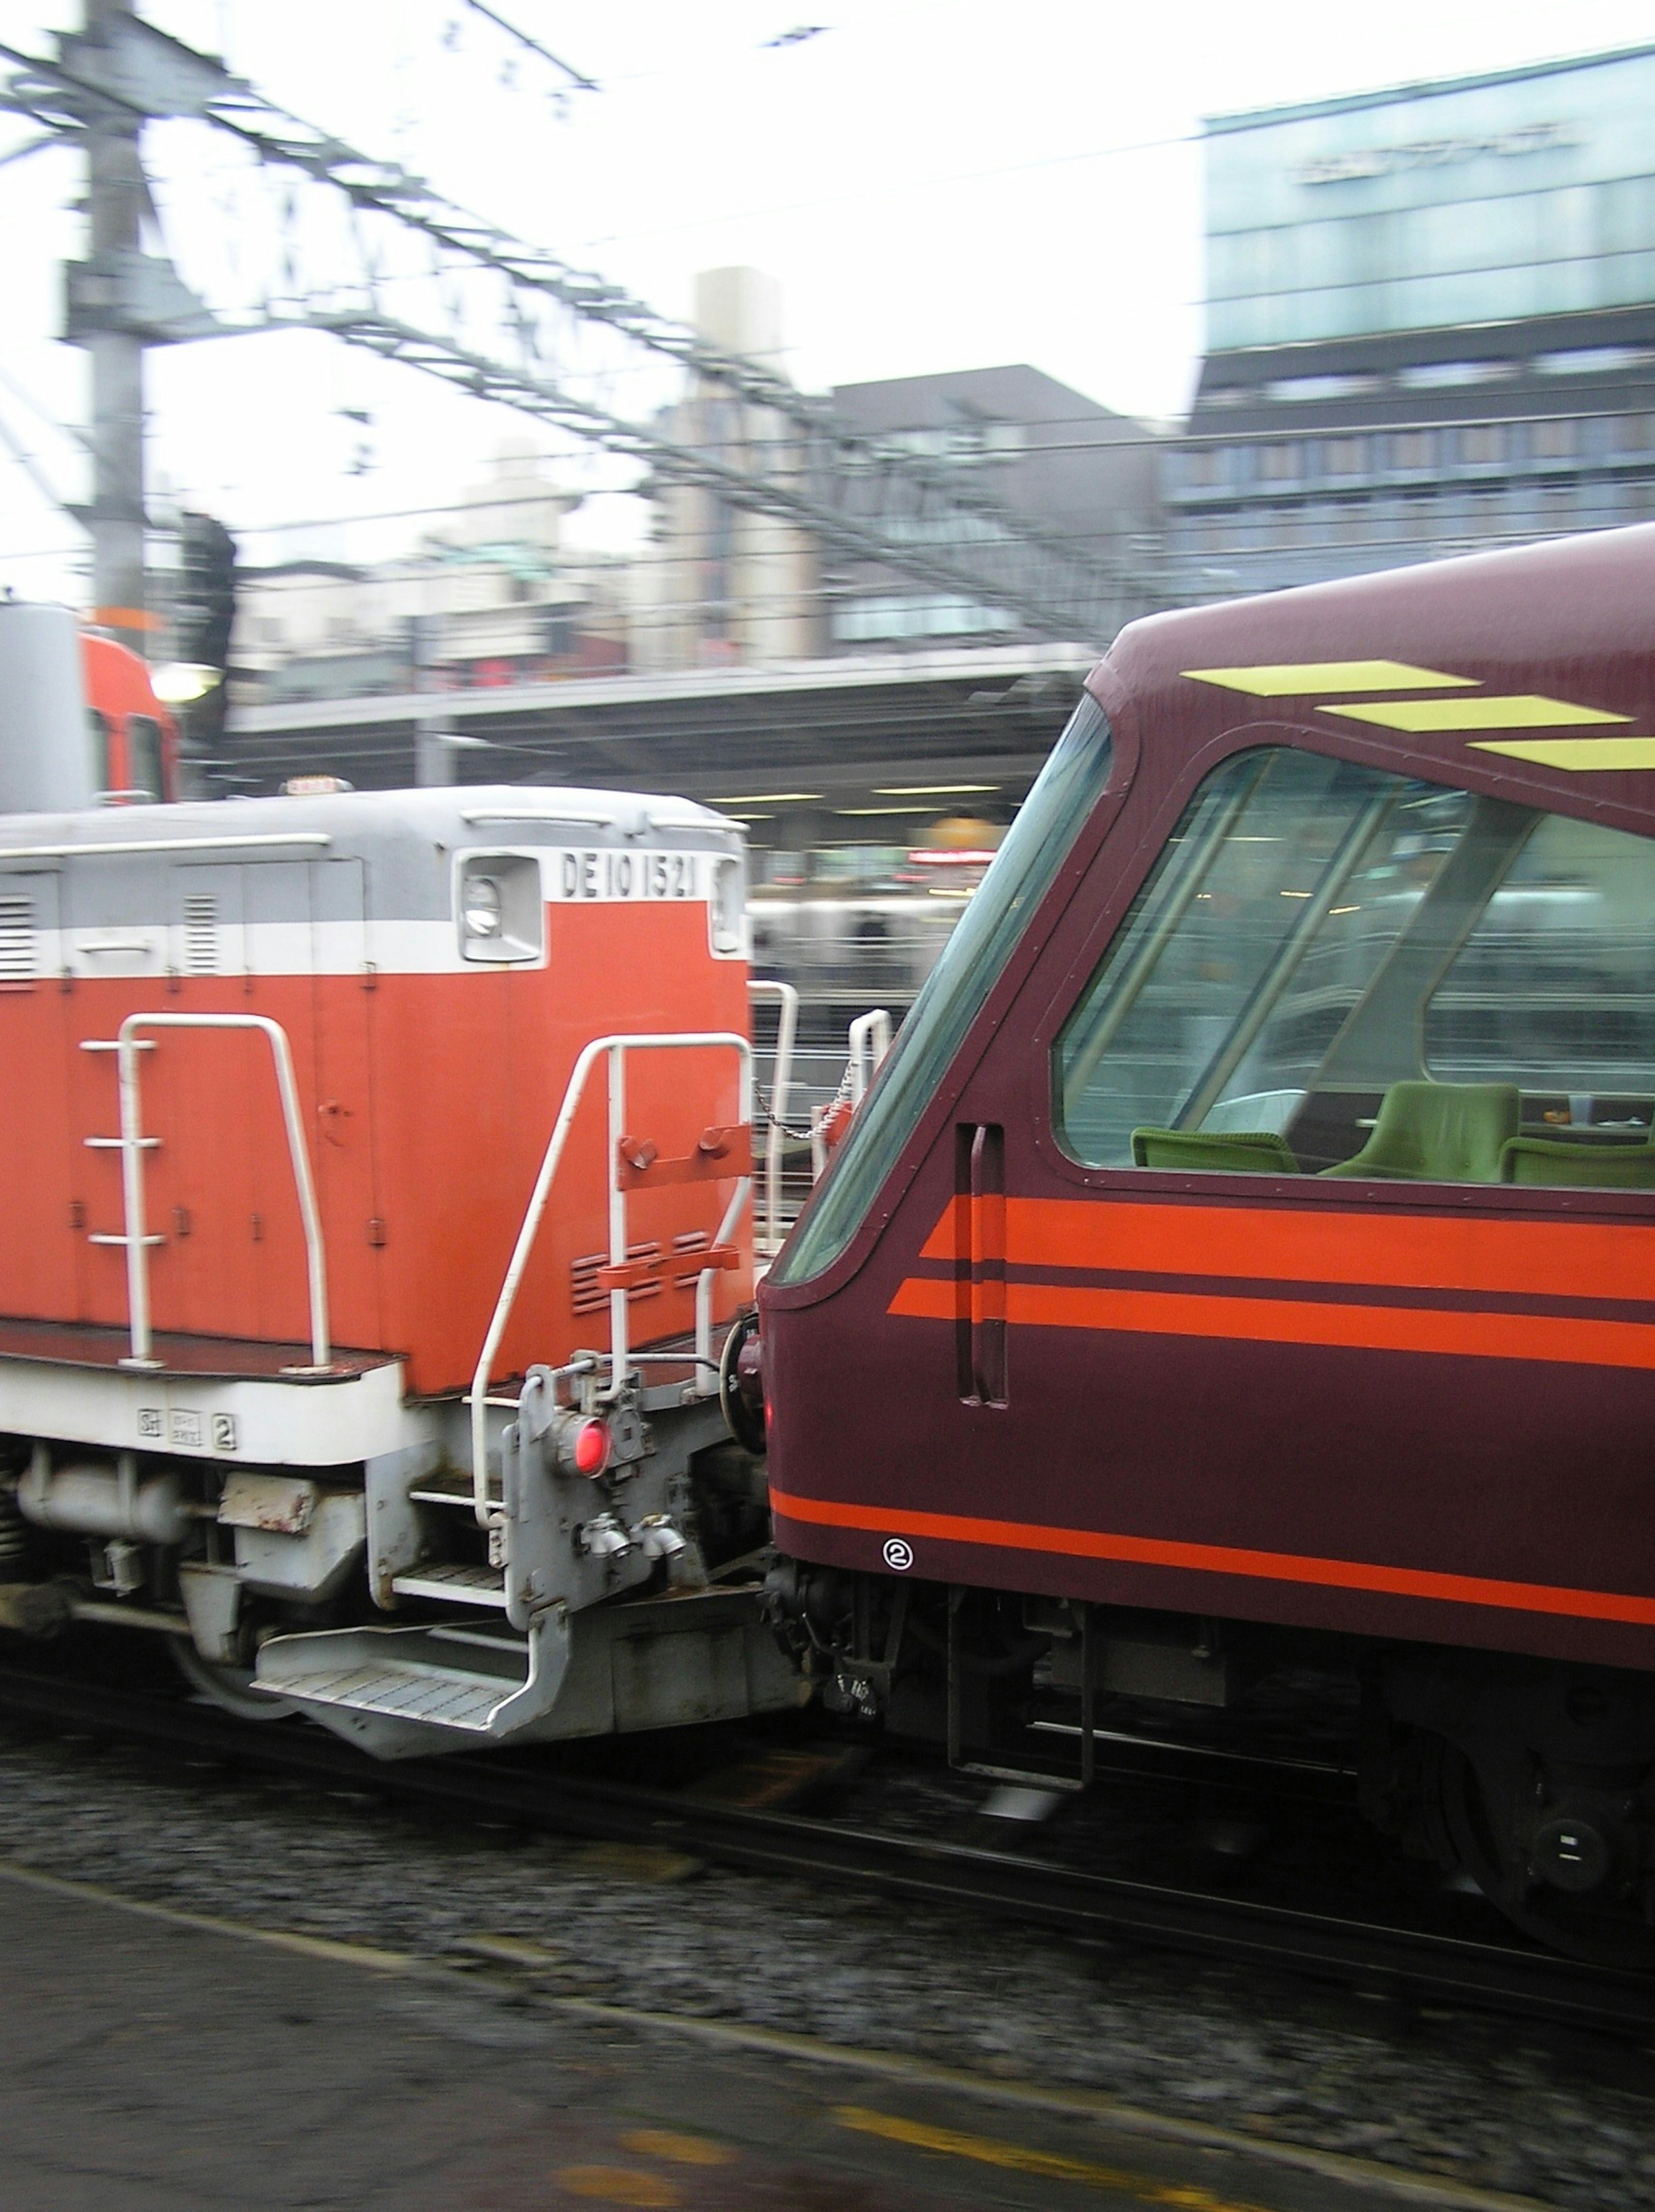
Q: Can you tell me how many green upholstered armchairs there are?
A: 3